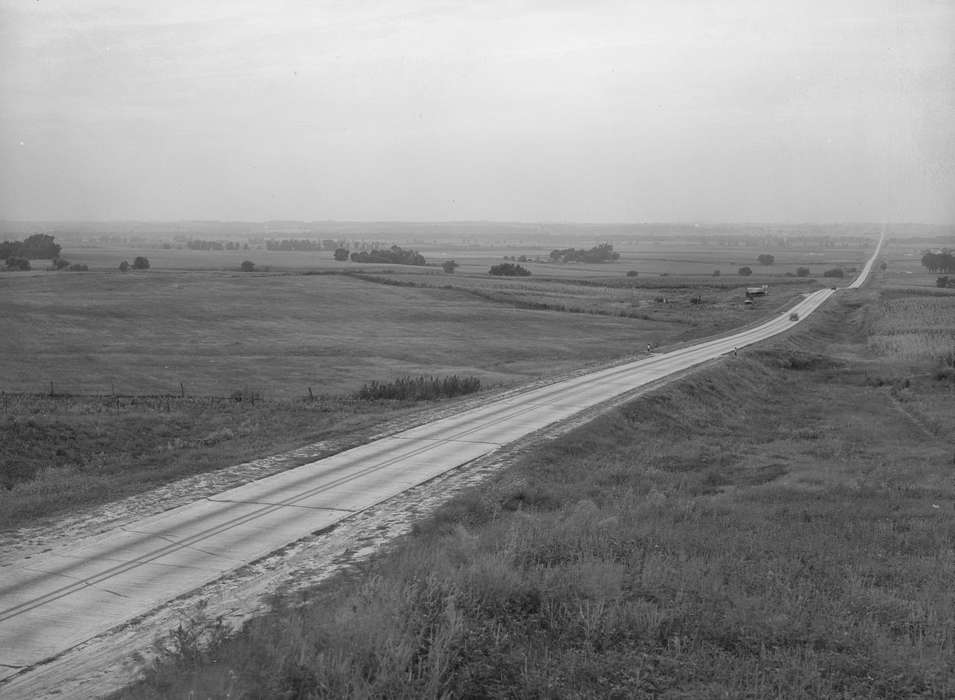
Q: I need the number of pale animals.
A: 0